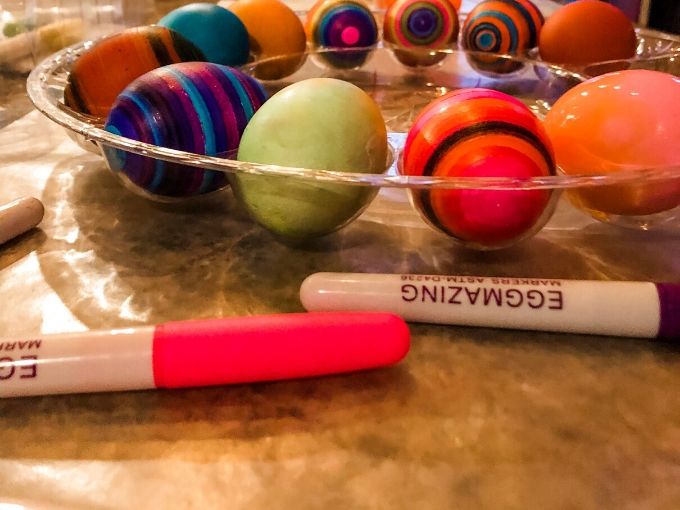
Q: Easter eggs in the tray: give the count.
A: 11